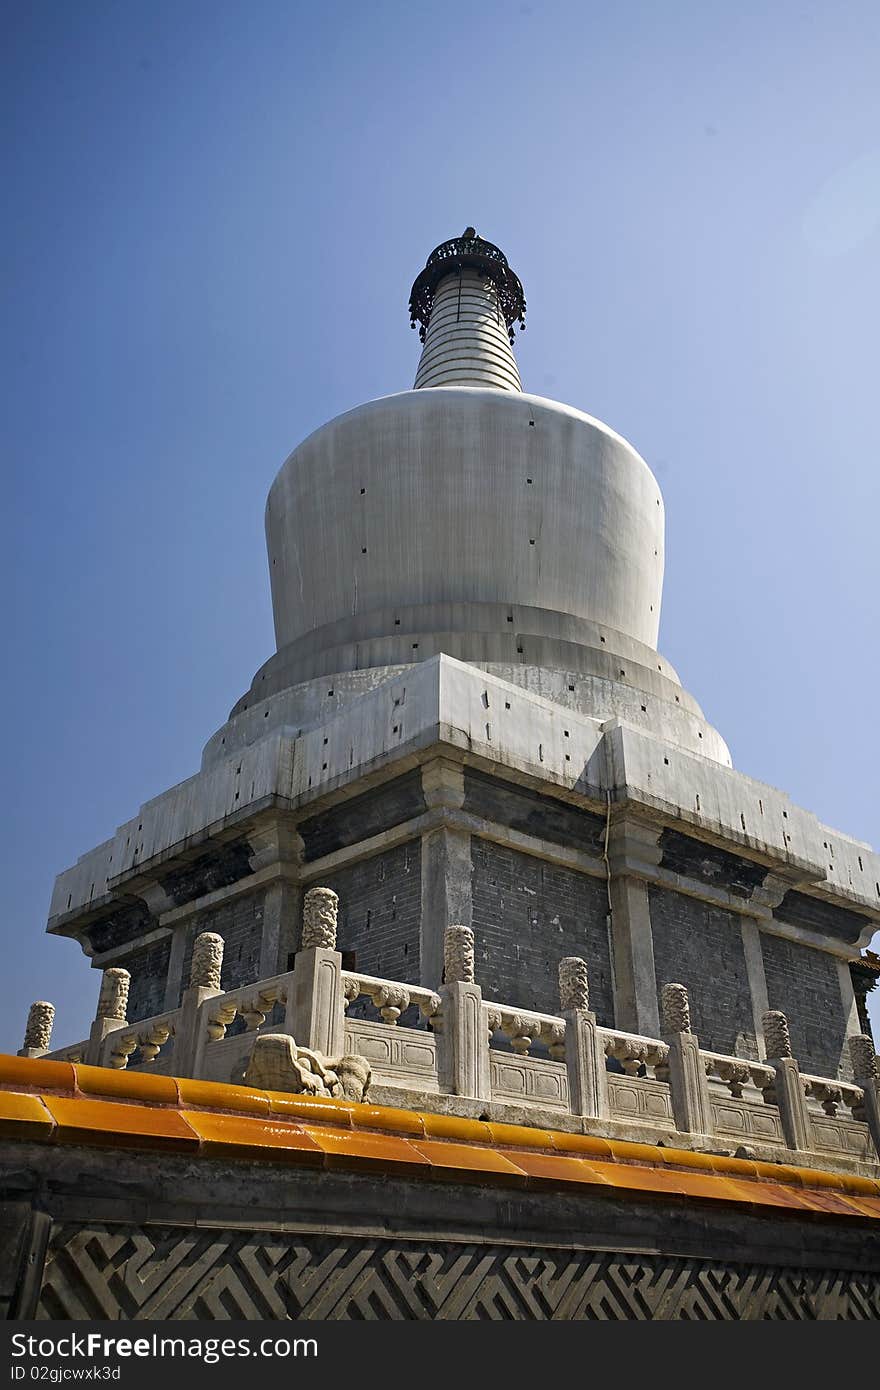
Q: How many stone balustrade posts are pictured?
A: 9